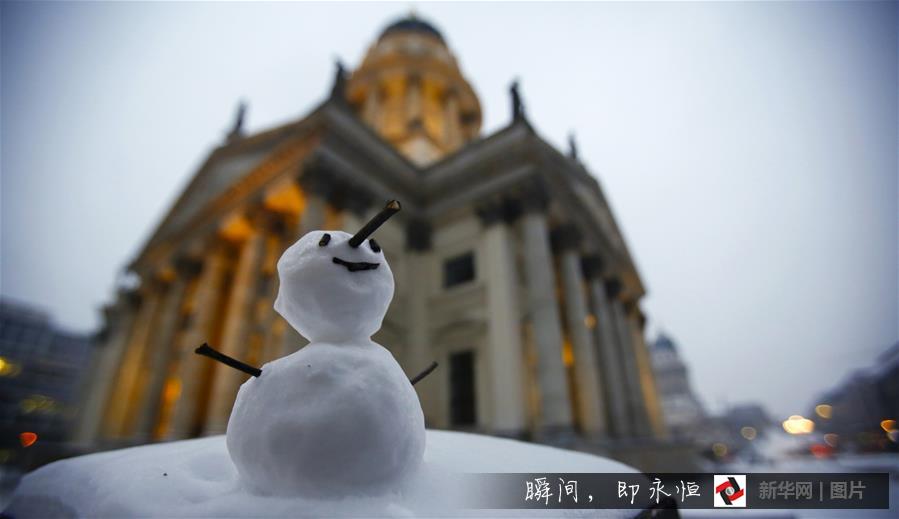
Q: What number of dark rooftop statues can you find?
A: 4